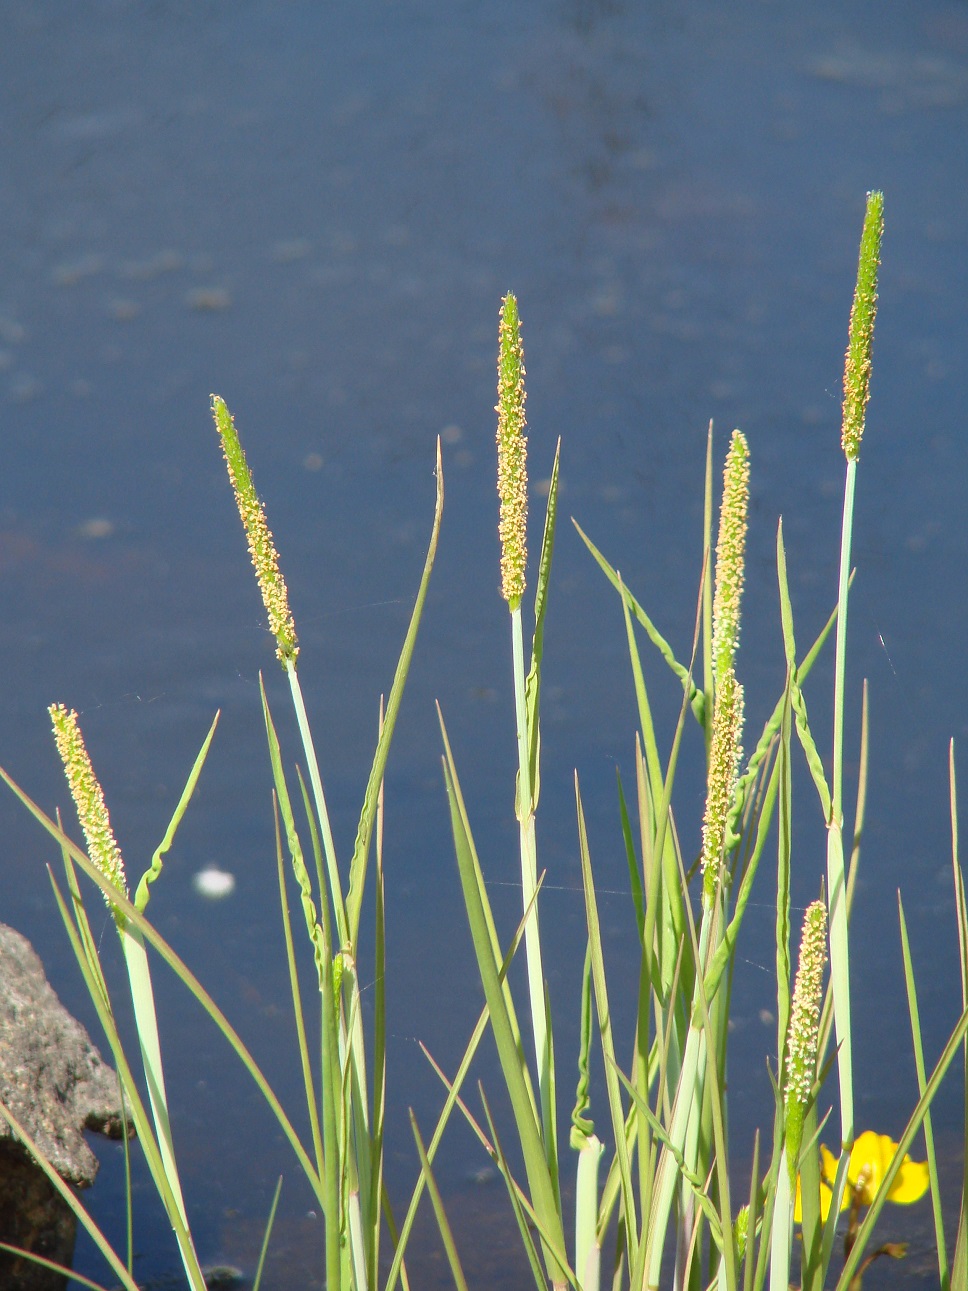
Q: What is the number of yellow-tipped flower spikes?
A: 7